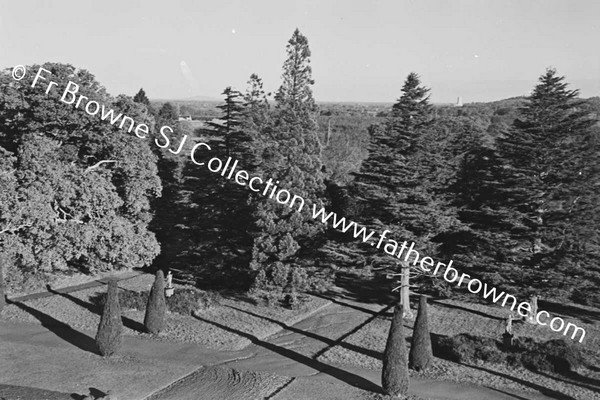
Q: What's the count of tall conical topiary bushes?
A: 4